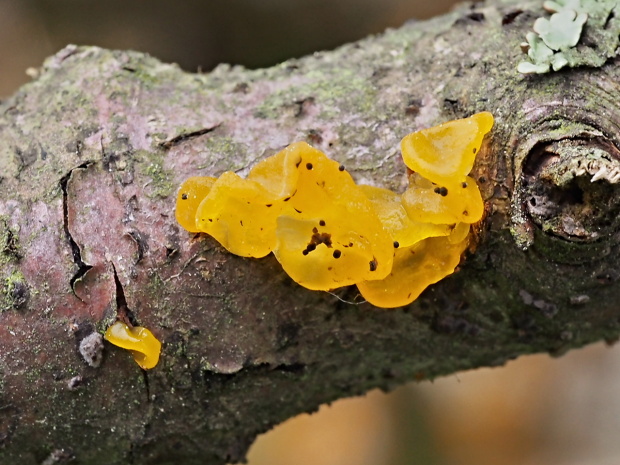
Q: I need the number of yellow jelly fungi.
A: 2